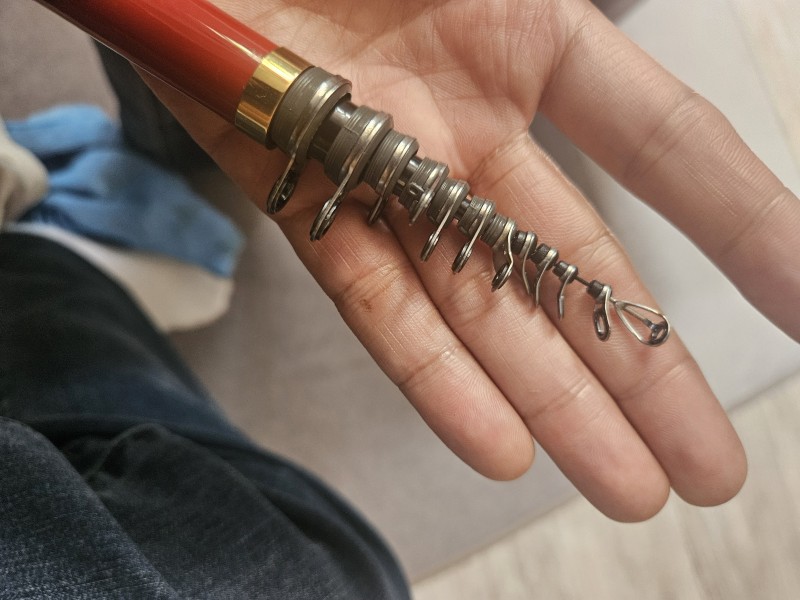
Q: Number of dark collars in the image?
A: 11